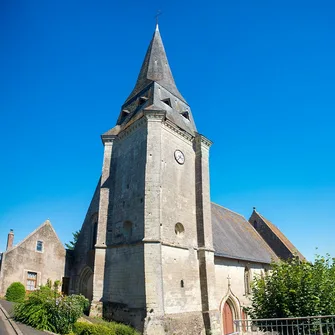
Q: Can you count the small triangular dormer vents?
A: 4